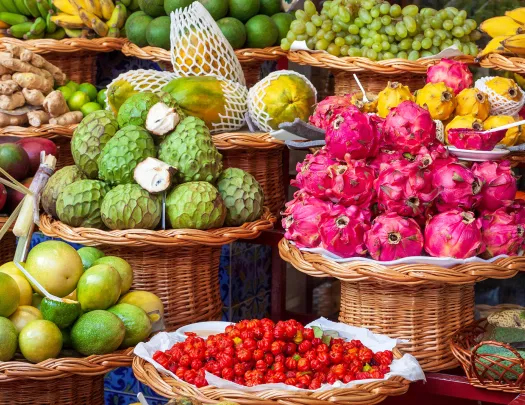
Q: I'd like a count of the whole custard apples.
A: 9